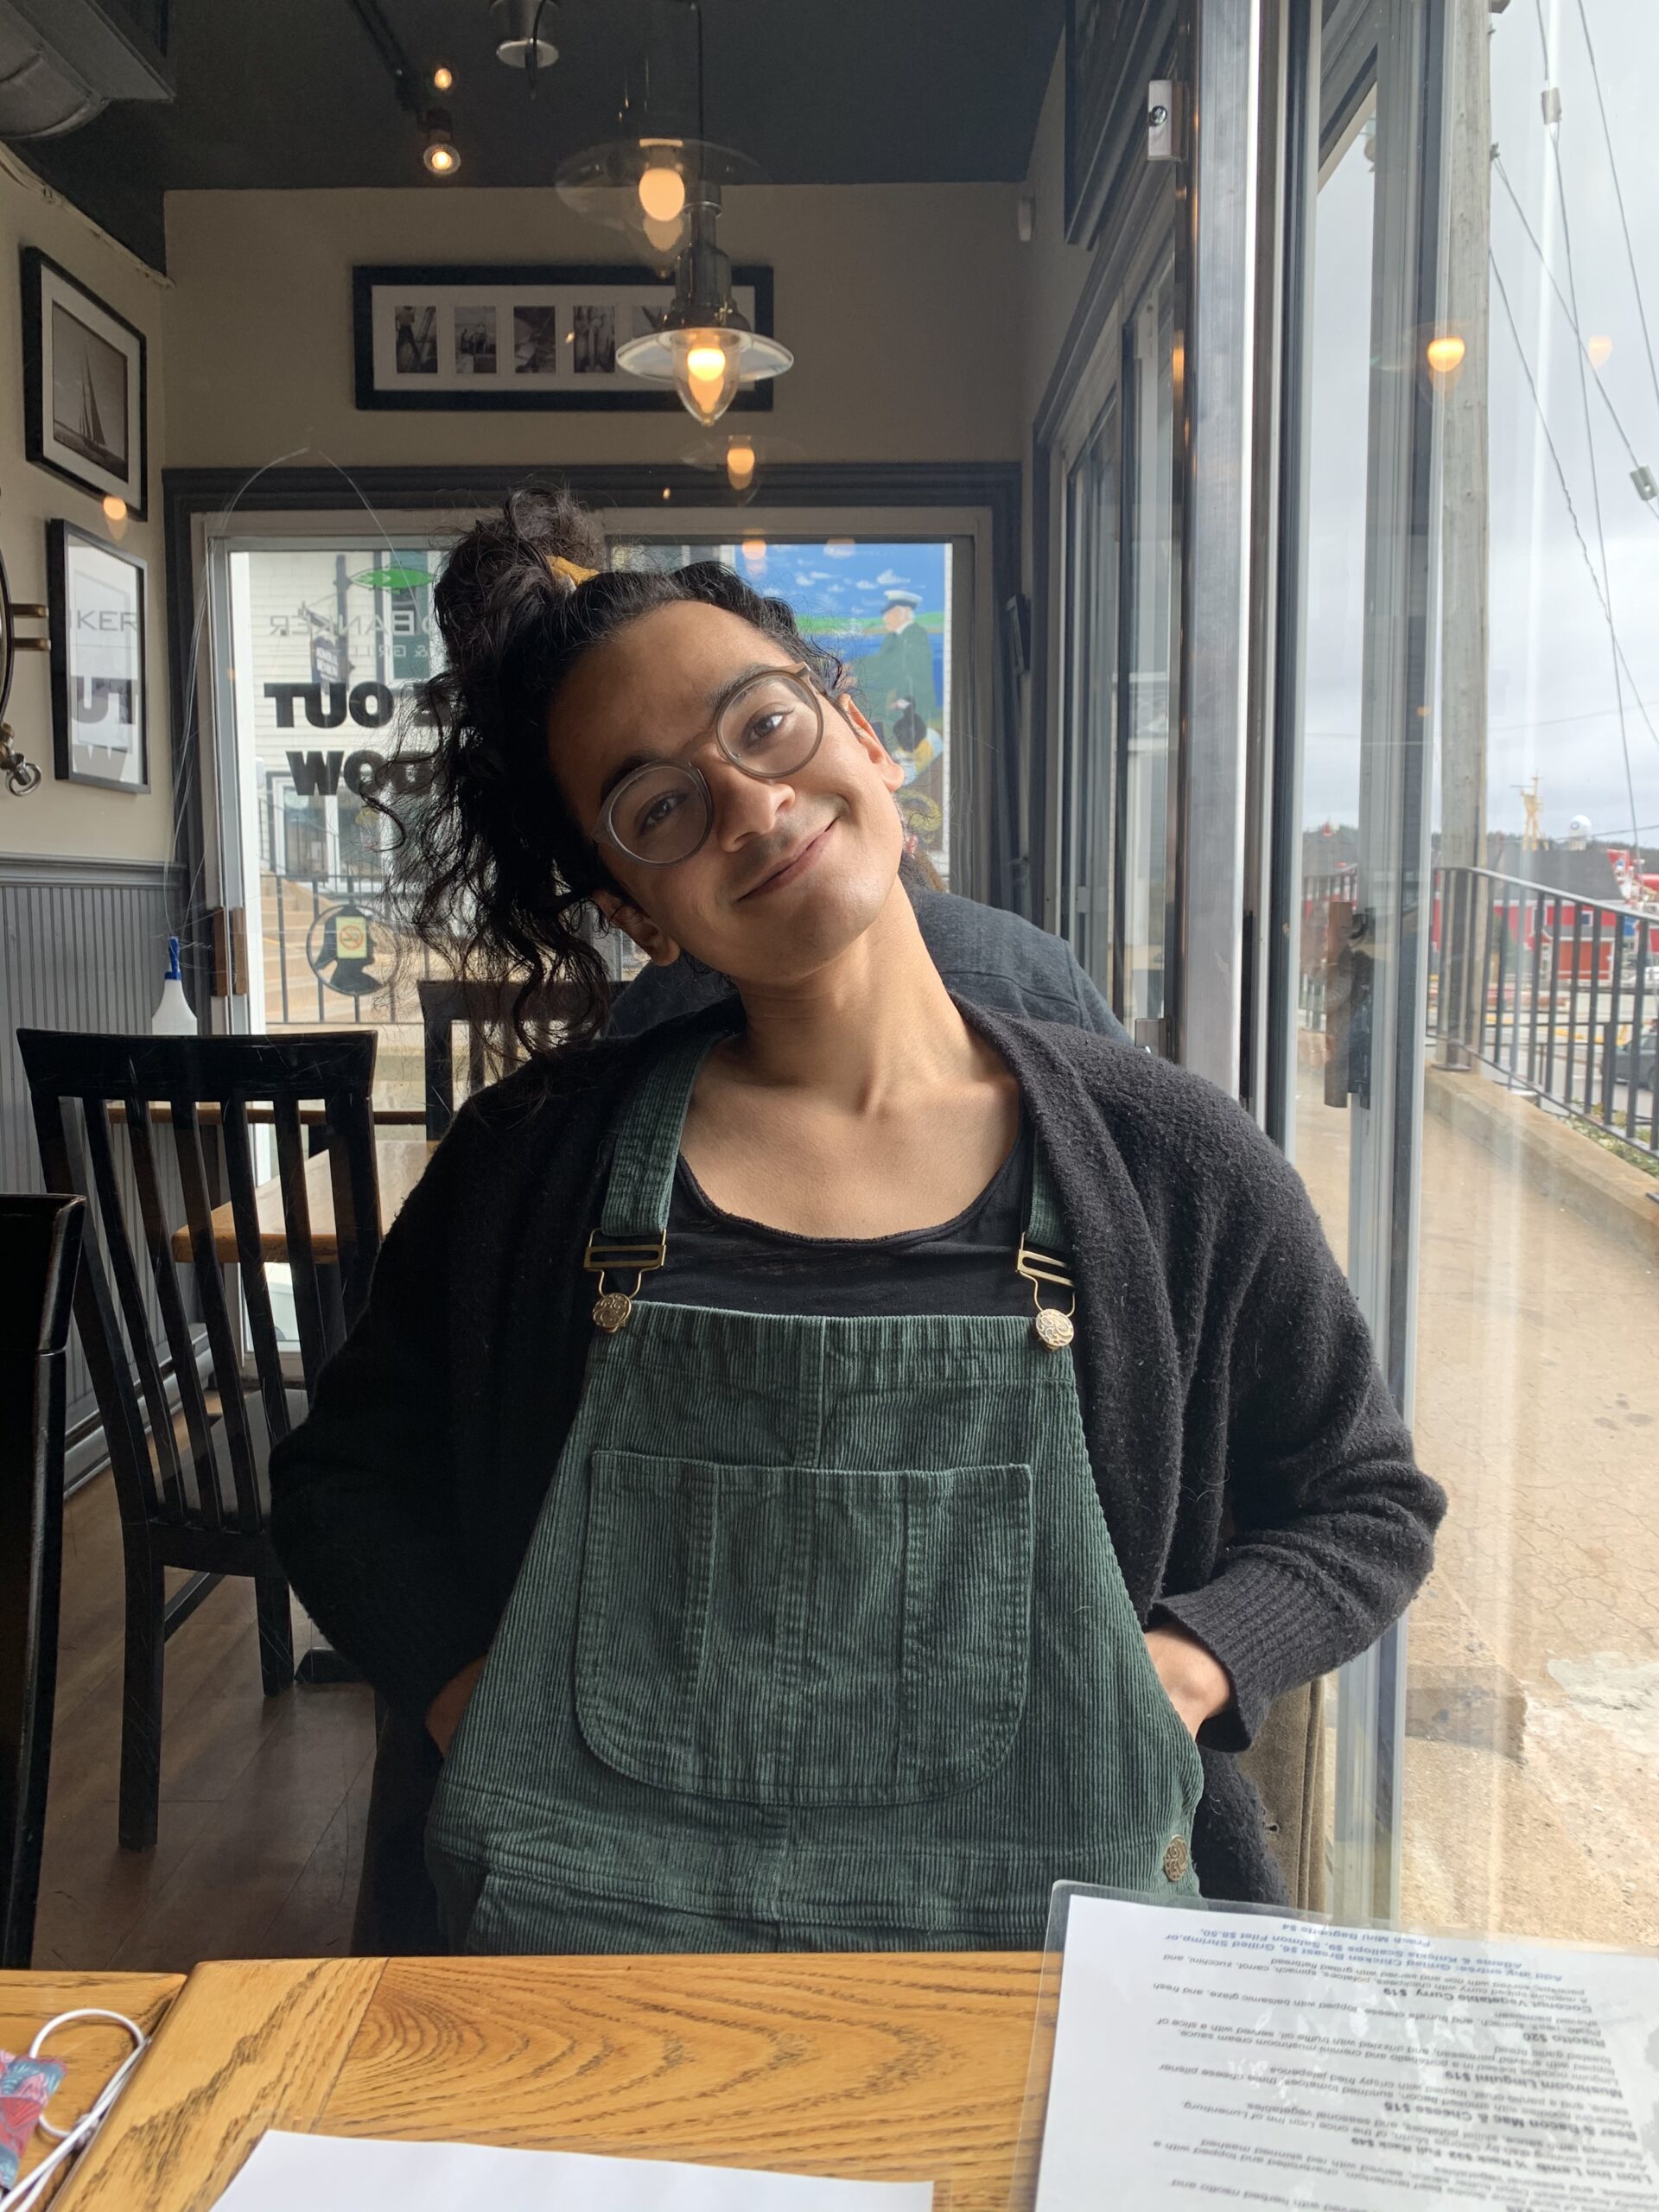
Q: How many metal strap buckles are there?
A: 2